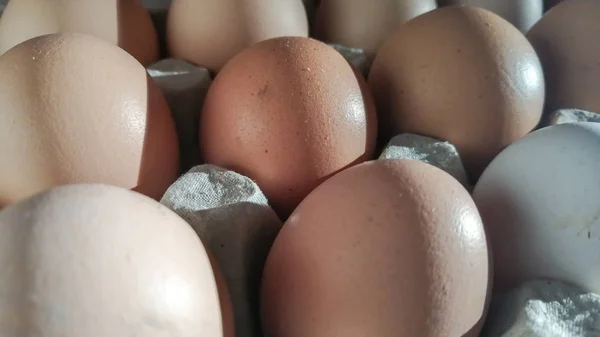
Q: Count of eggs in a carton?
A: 11